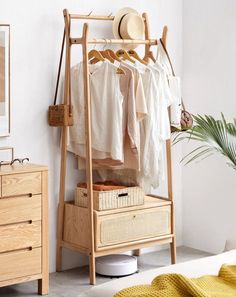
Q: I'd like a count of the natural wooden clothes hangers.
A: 6